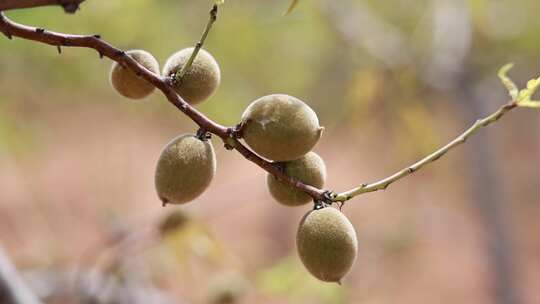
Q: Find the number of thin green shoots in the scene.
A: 2